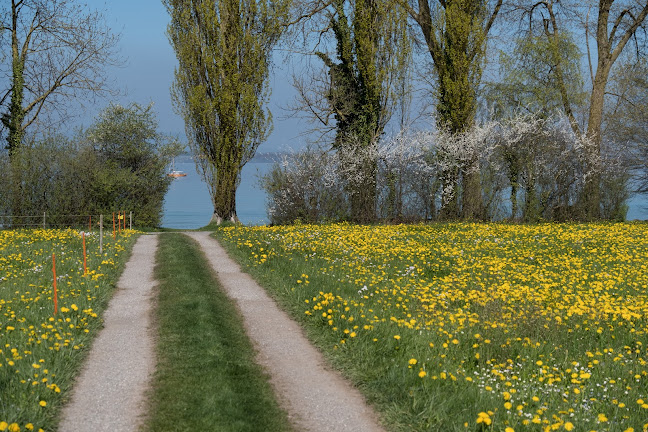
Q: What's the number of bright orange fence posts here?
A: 6